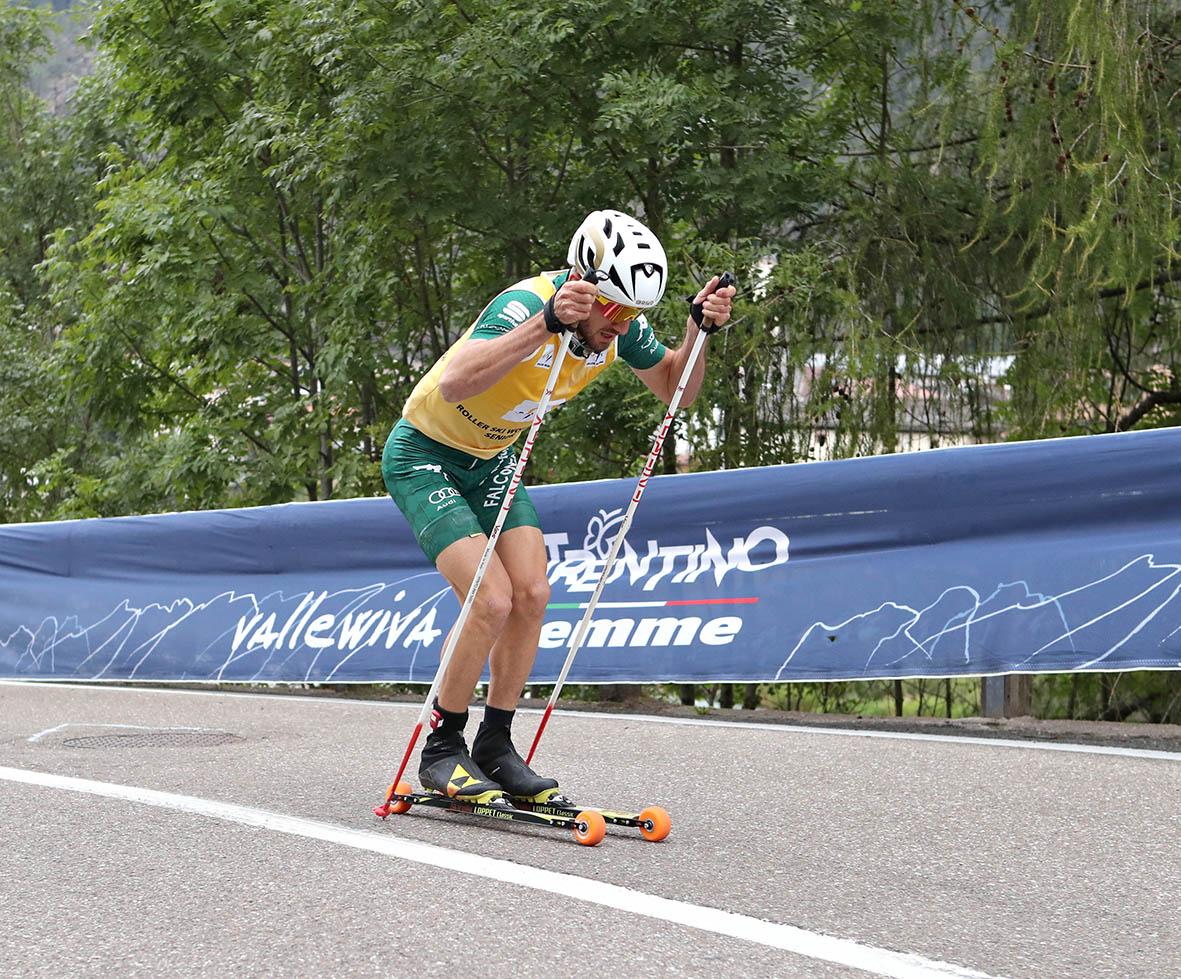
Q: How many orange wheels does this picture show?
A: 3